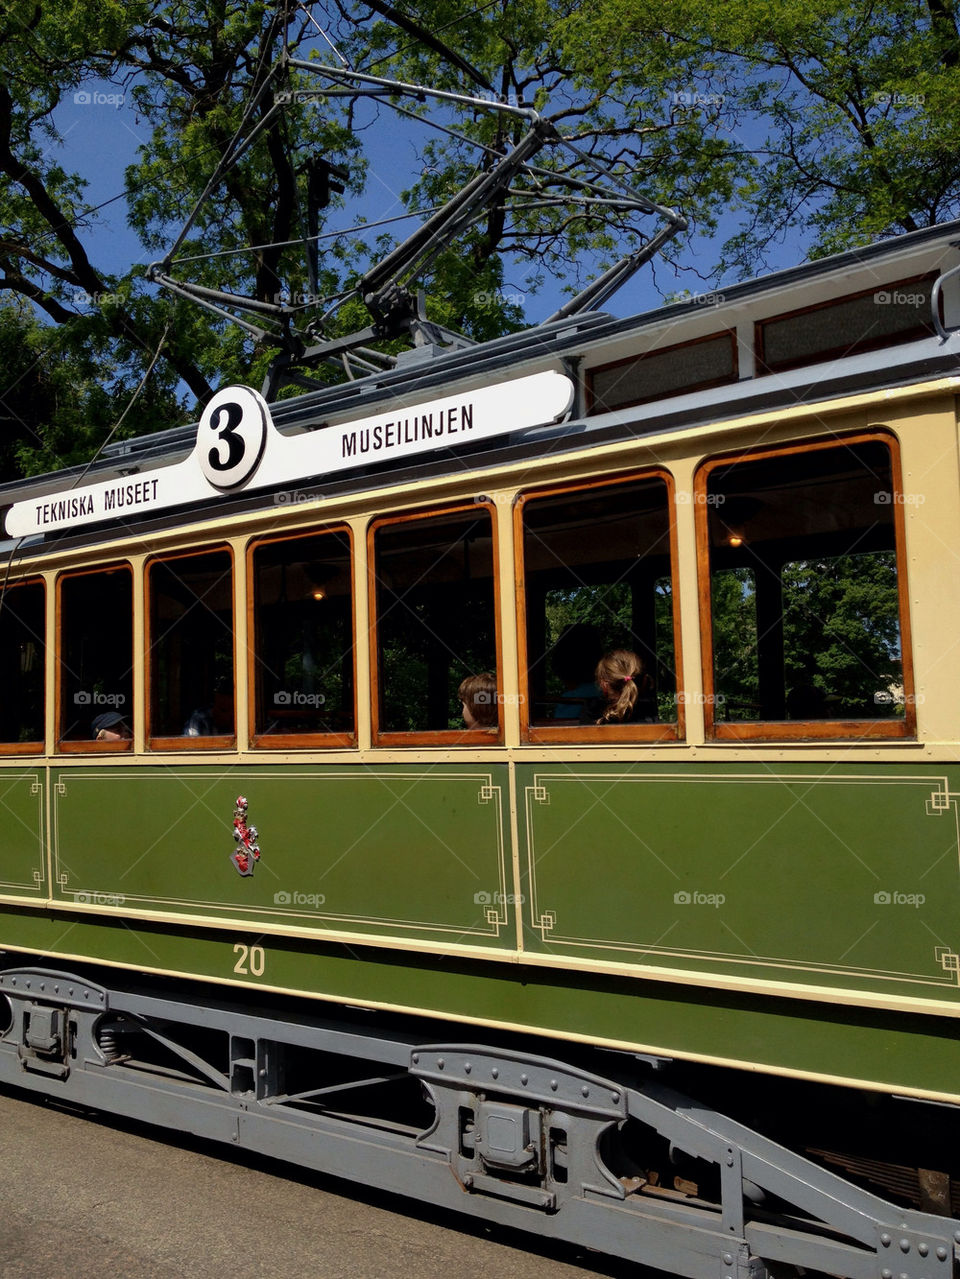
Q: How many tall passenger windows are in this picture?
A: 7